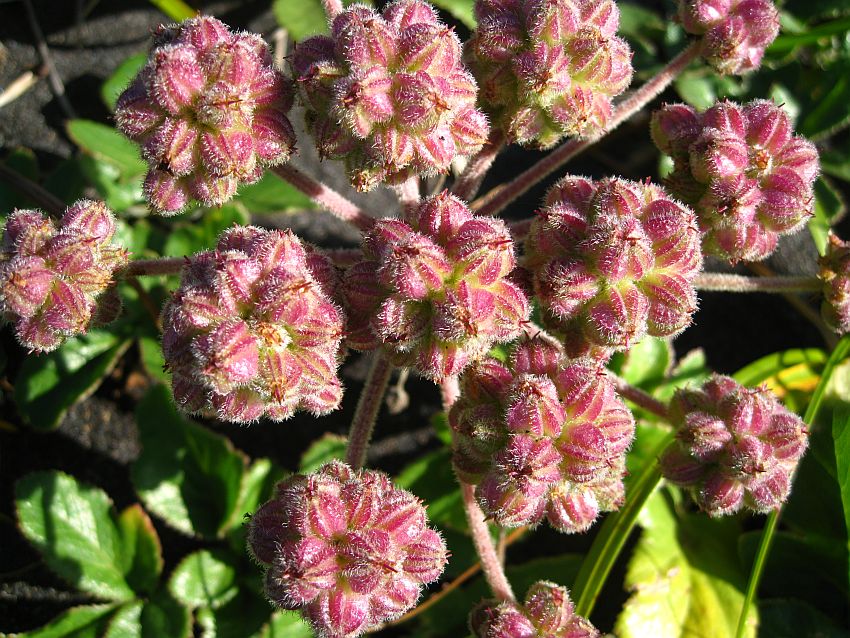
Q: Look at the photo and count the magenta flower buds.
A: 14